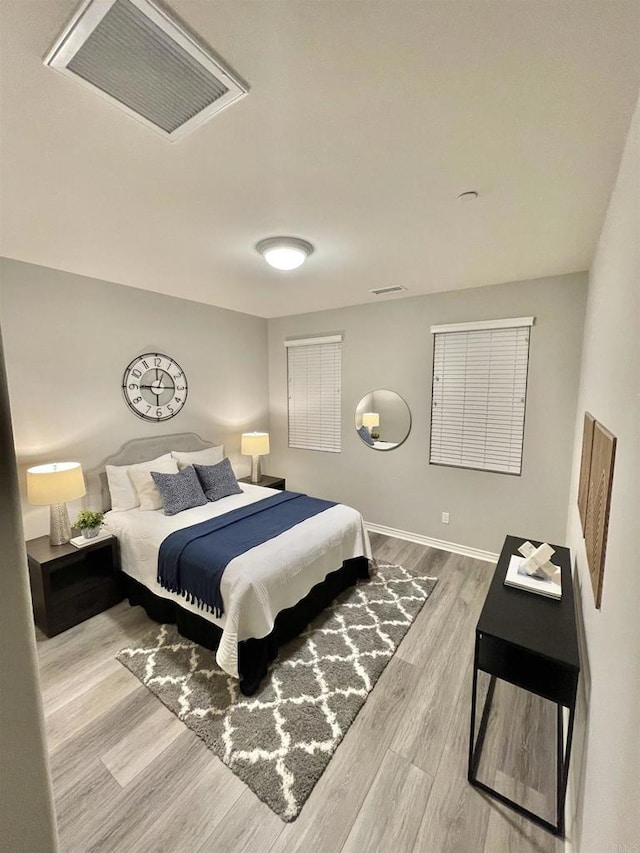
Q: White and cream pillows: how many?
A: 3